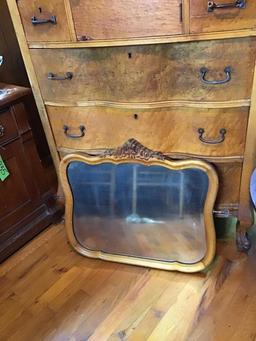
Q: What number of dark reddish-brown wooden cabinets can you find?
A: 1